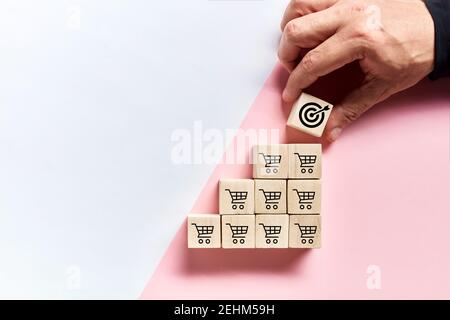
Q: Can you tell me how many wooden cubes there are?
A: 10